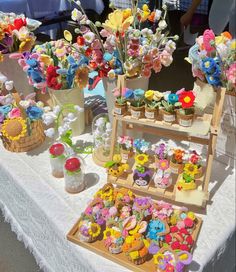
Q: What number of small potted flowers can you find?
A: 14